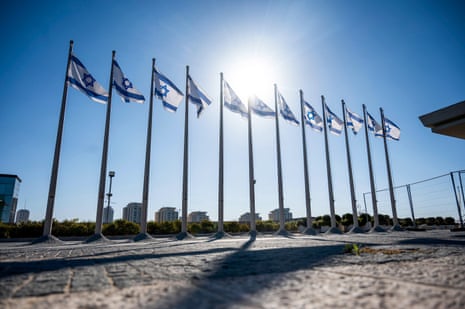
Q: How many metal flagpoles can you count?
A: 12